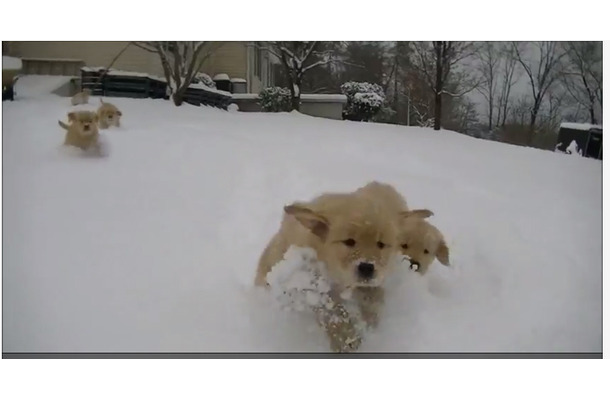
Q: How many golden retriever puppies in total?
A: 5